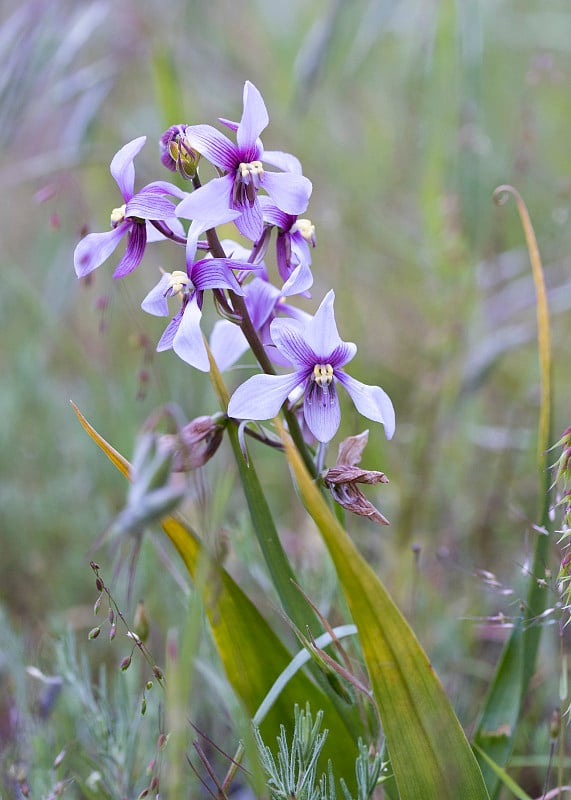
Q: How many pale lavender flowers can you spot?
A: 6